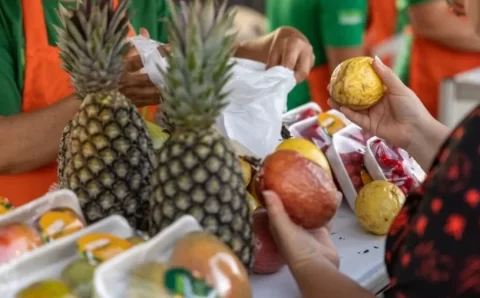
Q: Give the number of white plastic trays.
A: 7